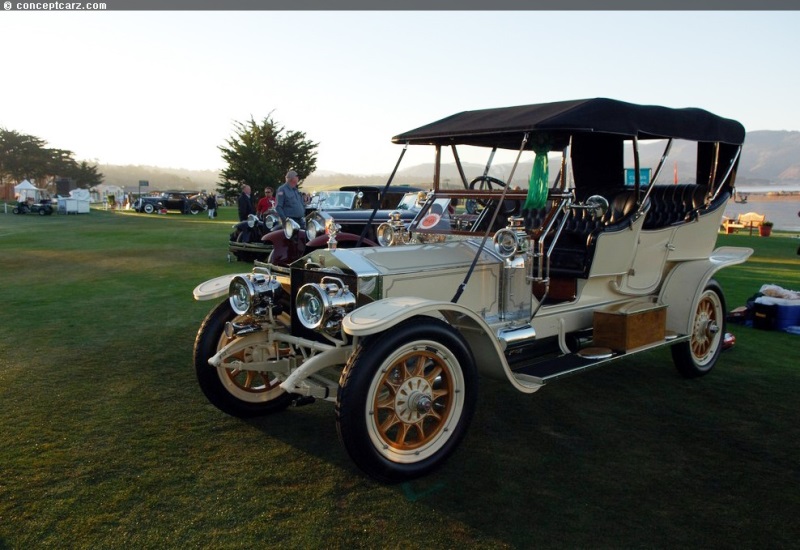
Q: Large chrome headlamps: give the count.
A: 2